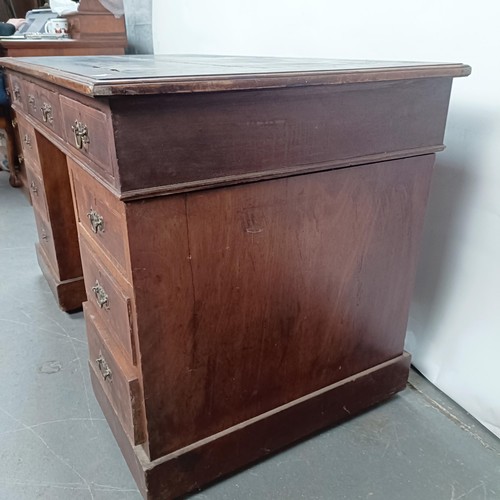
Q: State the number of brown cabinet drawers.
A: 9